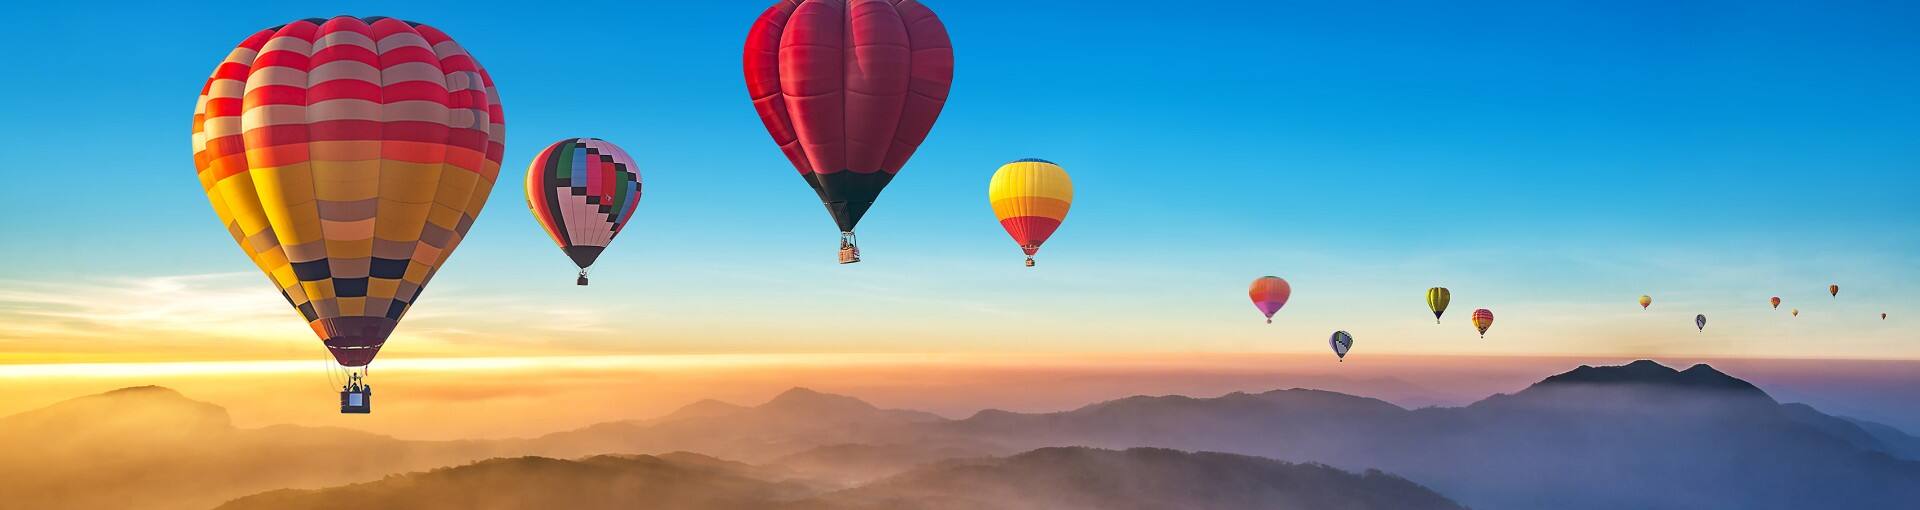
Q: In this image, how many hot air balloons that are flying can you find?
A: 14